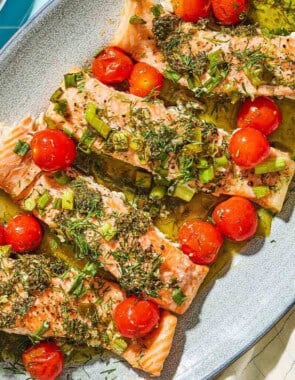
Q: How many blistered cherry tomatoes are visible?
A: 13